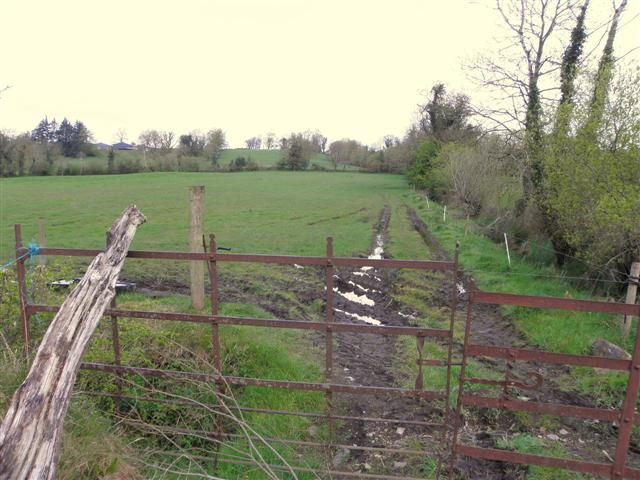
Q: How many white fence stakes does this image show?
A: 3